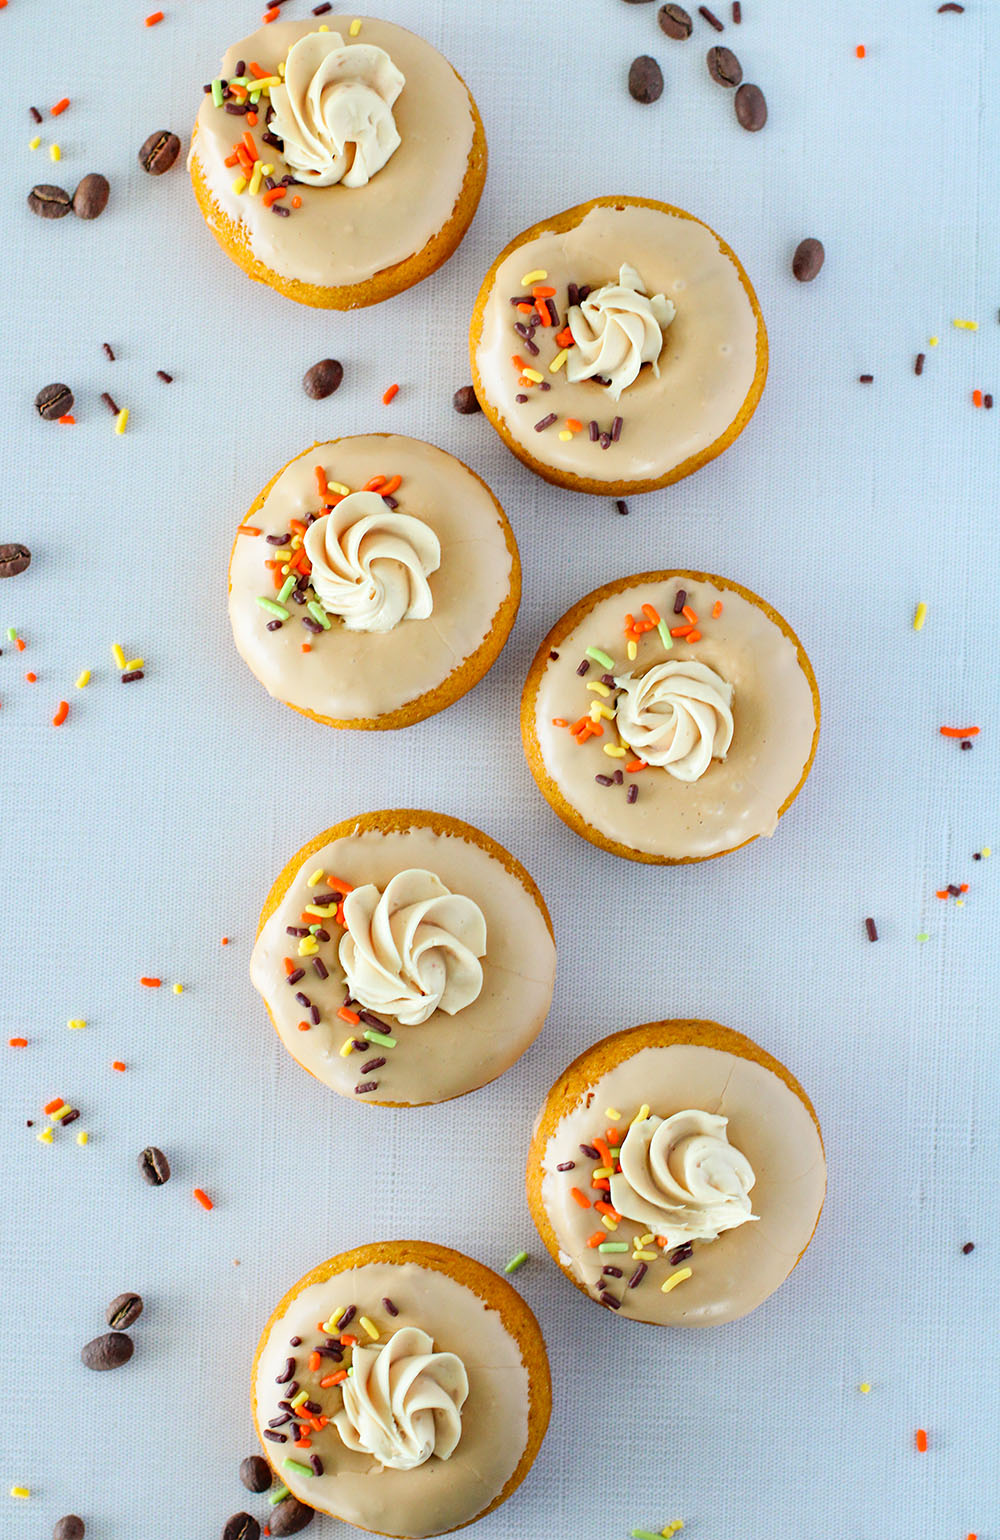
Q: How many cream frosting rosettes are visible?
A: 7